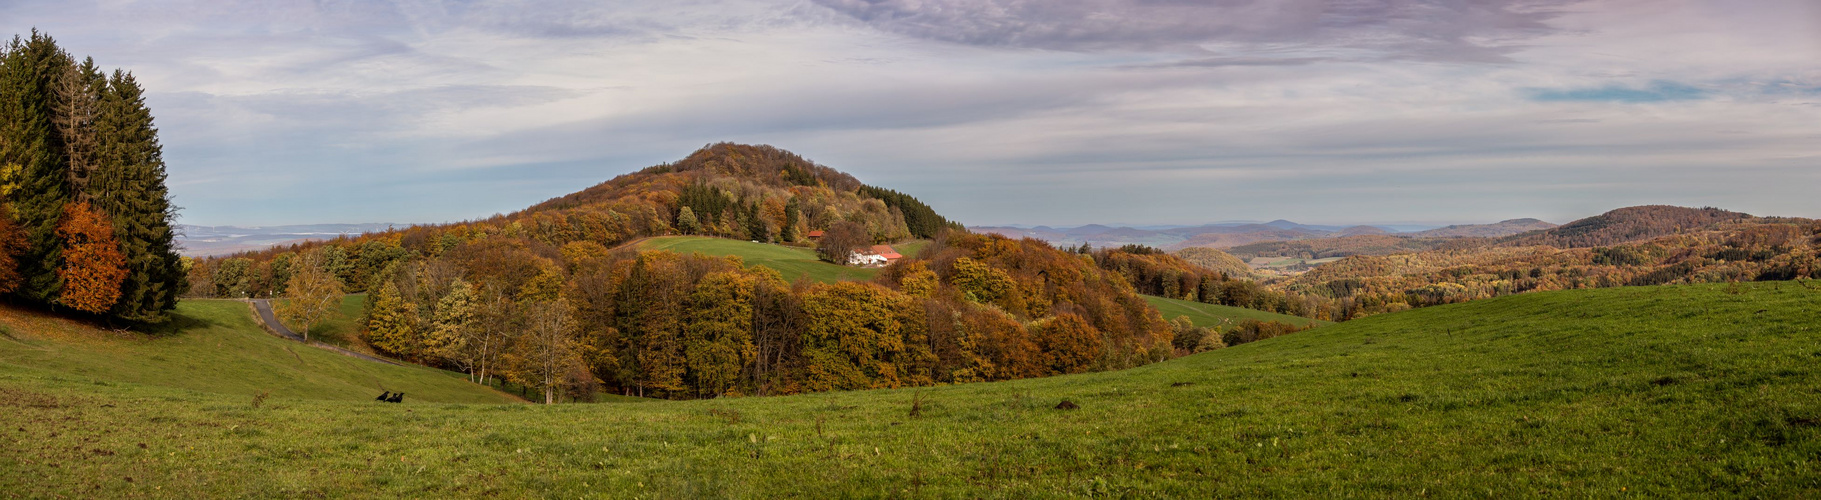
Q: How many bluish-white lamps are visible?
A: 0